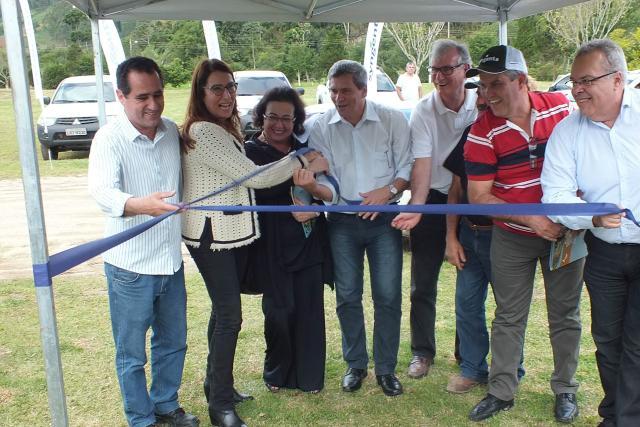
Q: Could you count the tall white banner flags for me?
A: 4